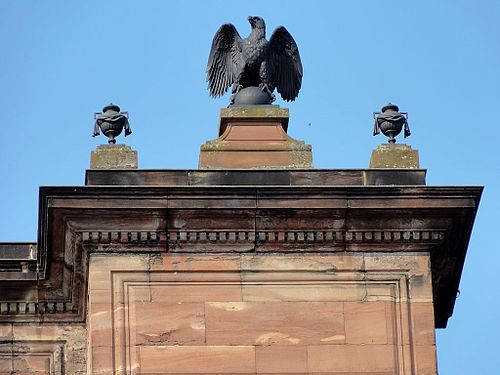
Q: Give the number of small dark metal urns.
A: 2